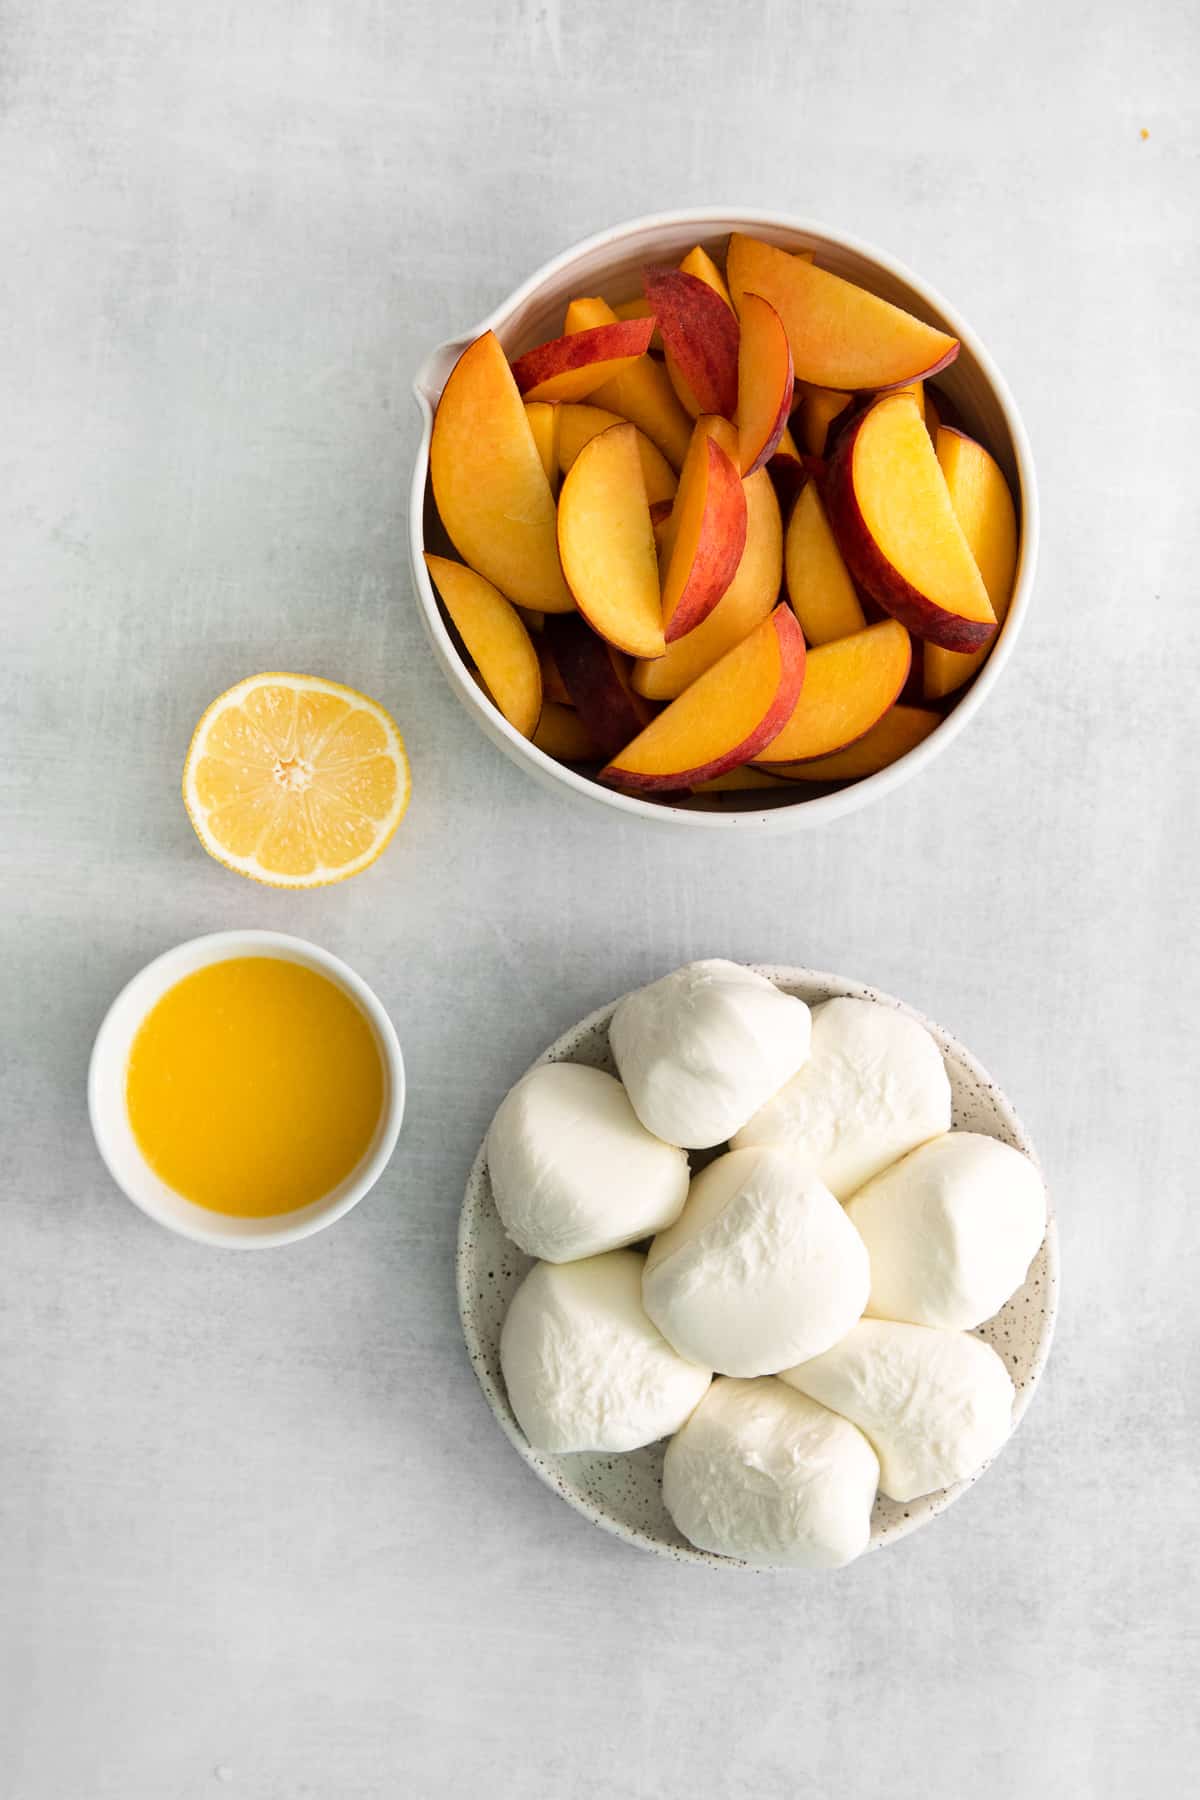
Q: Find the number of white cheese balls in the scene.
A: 8